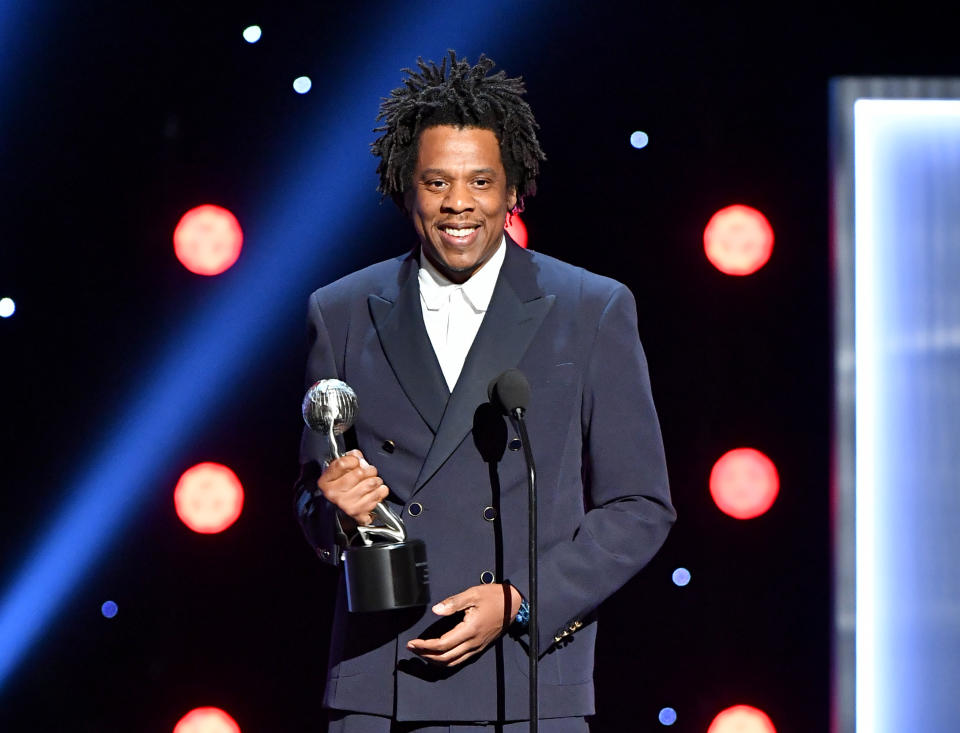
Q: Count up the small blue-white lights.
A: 7